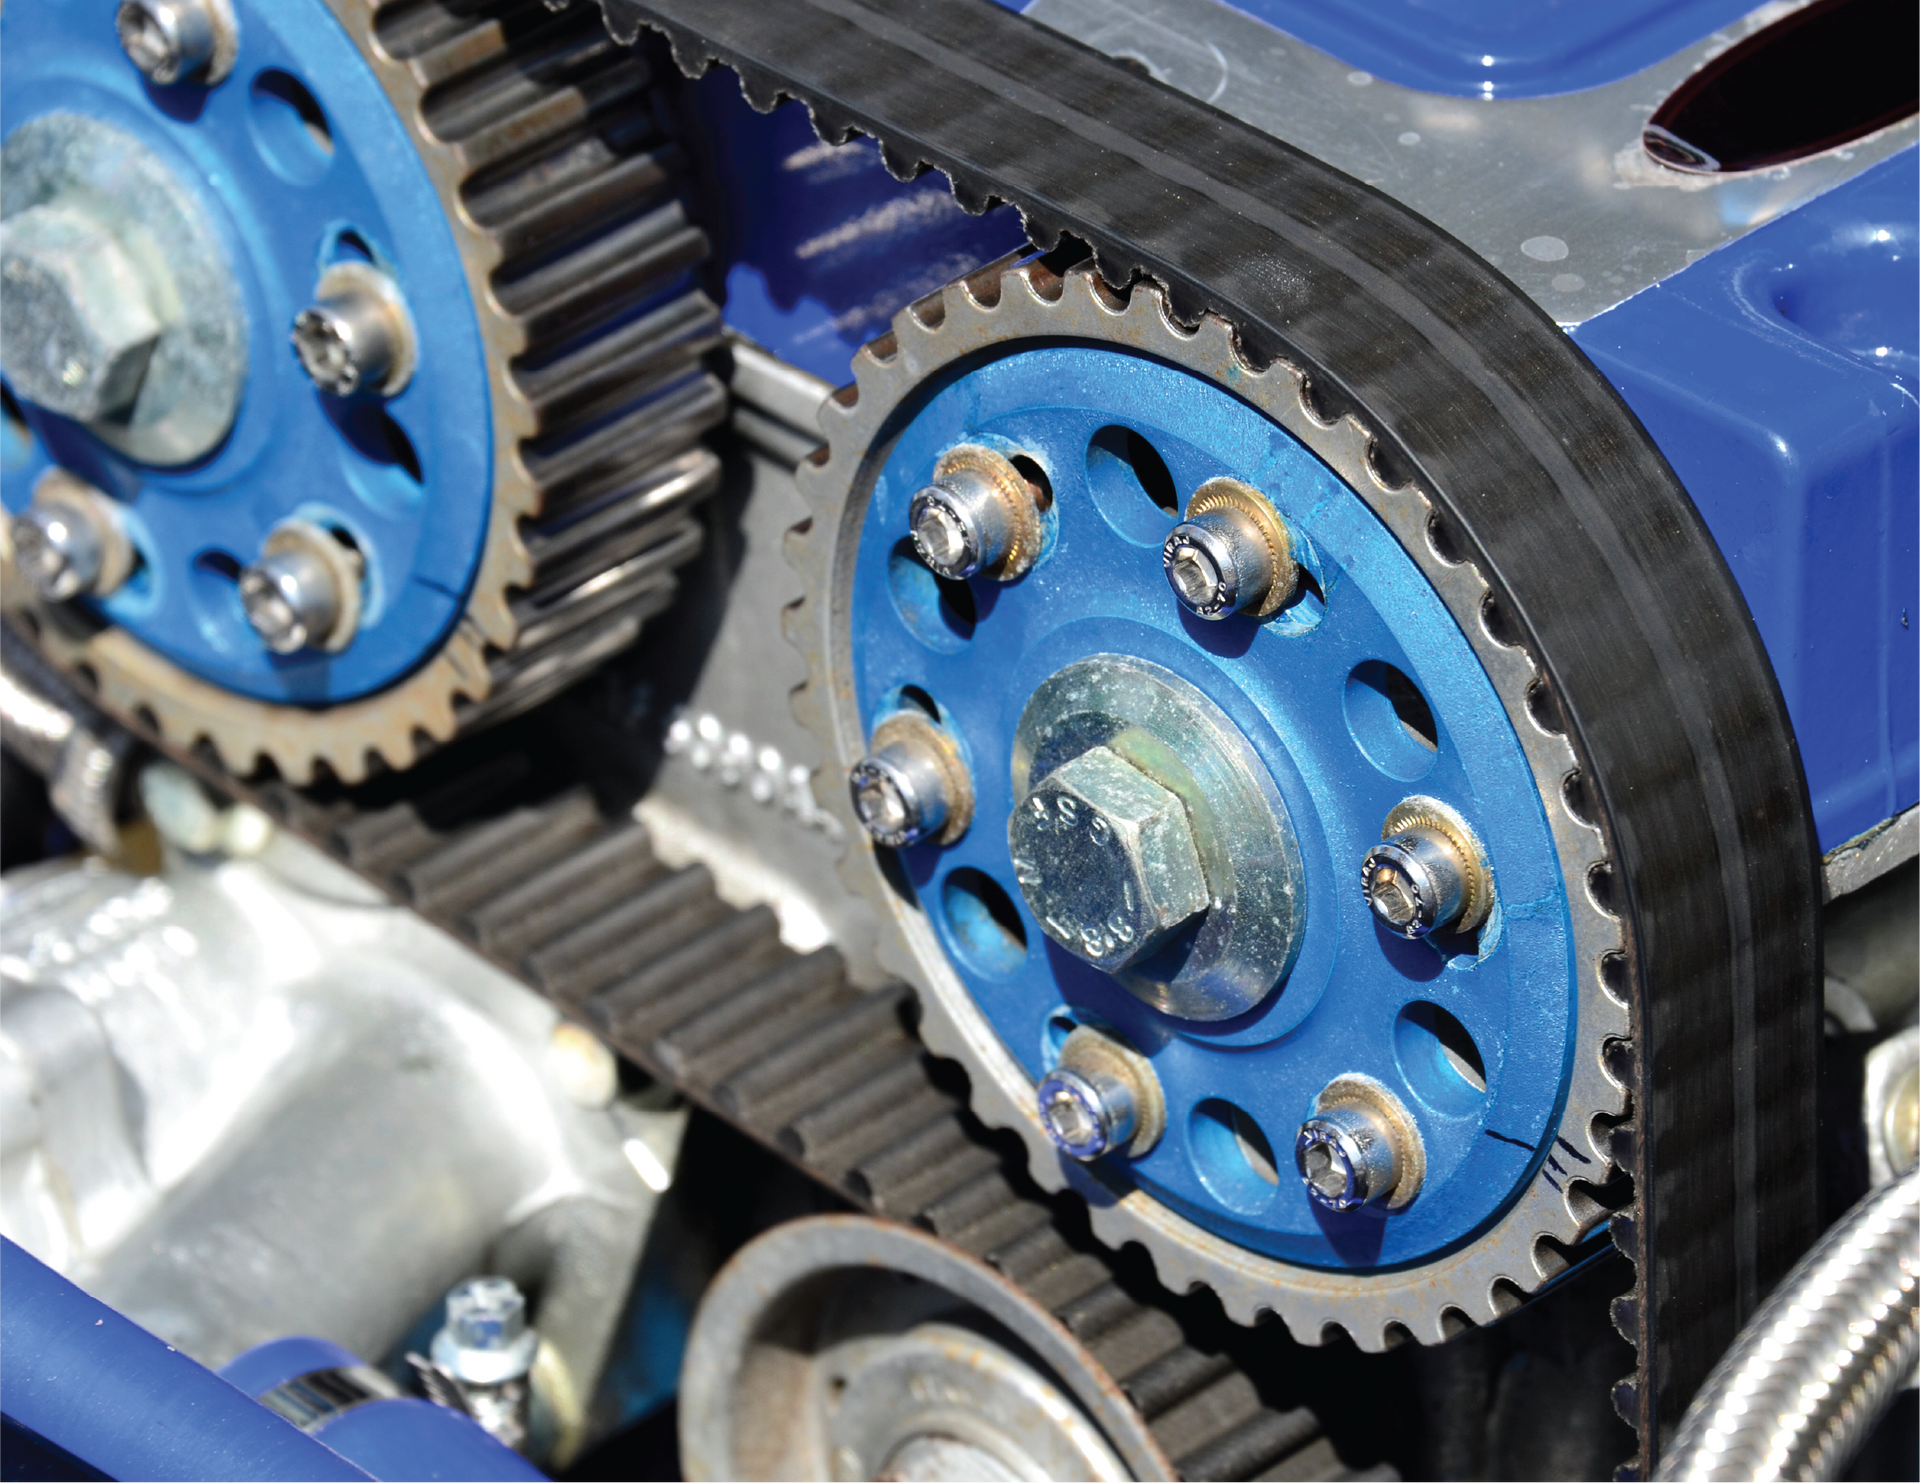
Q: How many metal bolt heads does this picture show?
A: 13